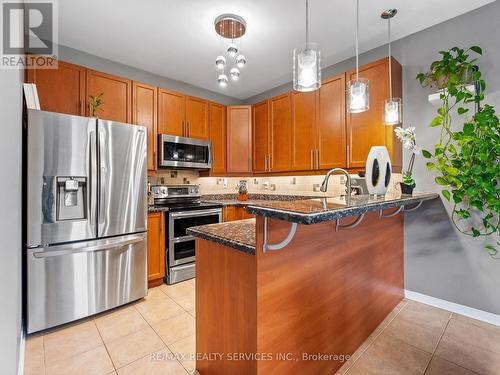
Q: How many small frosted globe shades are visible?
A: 5